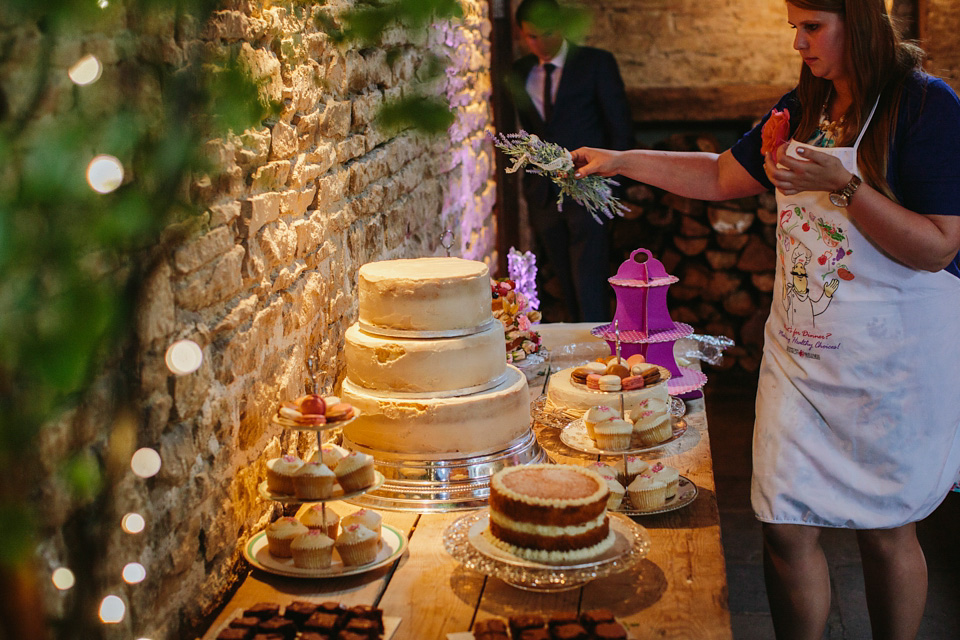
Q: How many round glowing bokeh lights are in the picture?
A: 8